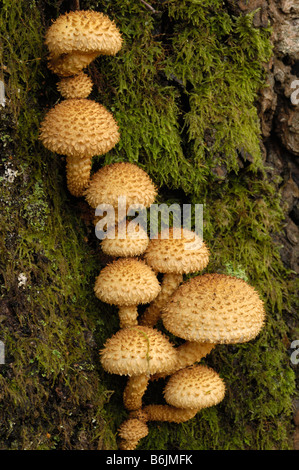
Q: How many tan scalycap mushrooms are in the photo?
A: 11